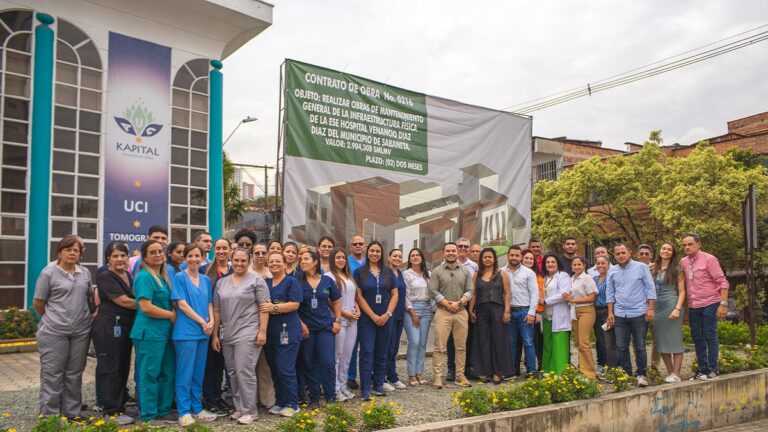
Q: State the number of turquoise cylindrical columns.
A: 2